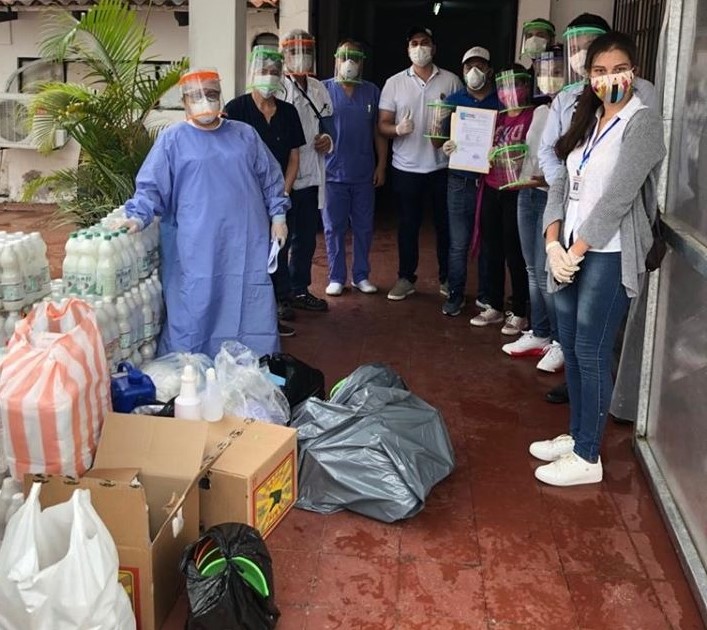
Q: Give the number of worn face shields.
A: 8